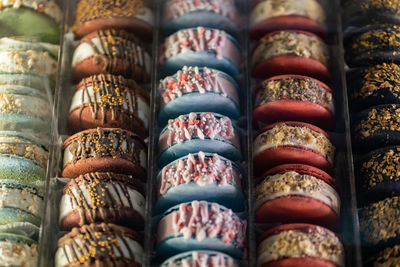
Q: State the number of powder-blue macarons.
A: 7